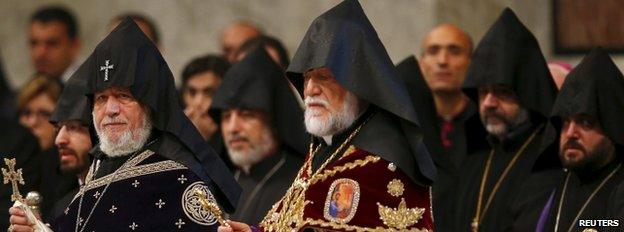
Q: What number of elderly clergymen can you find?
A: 2